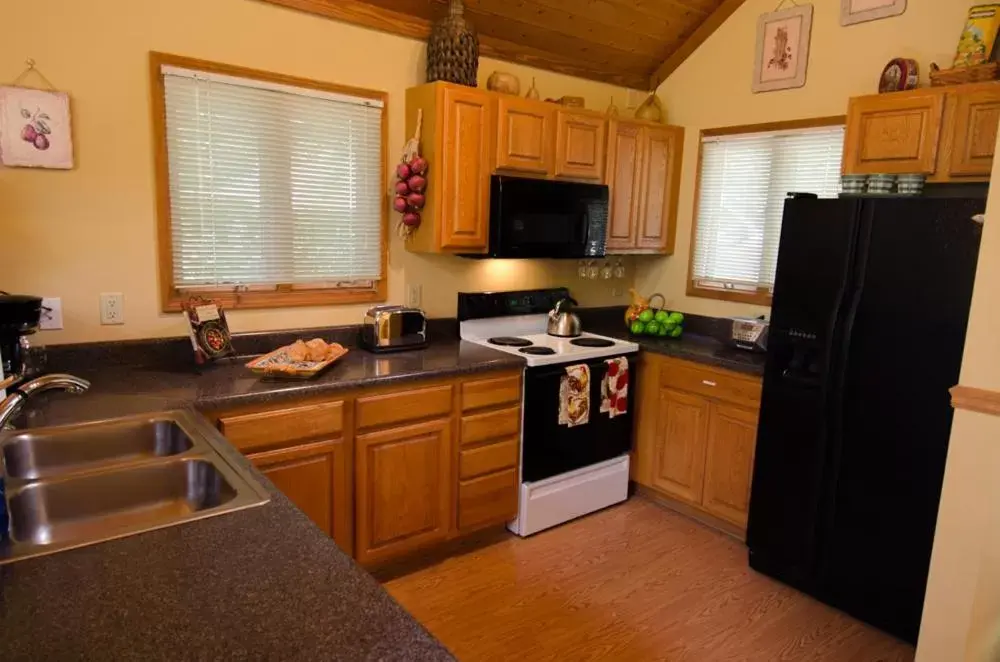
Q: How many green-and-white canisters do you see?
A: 3